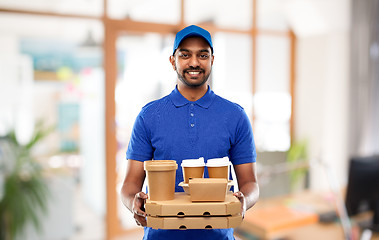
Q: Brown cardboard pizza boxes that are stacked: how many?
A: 2